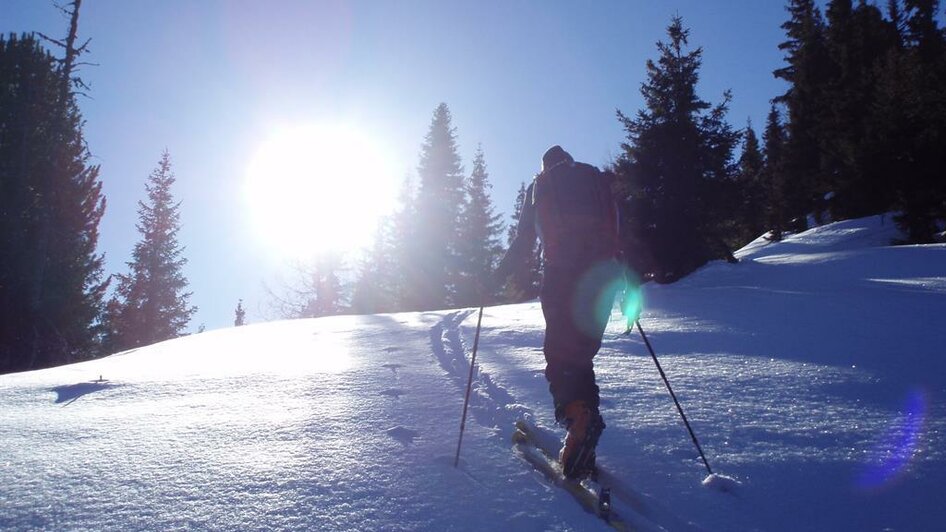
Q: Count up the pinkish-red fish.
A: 0